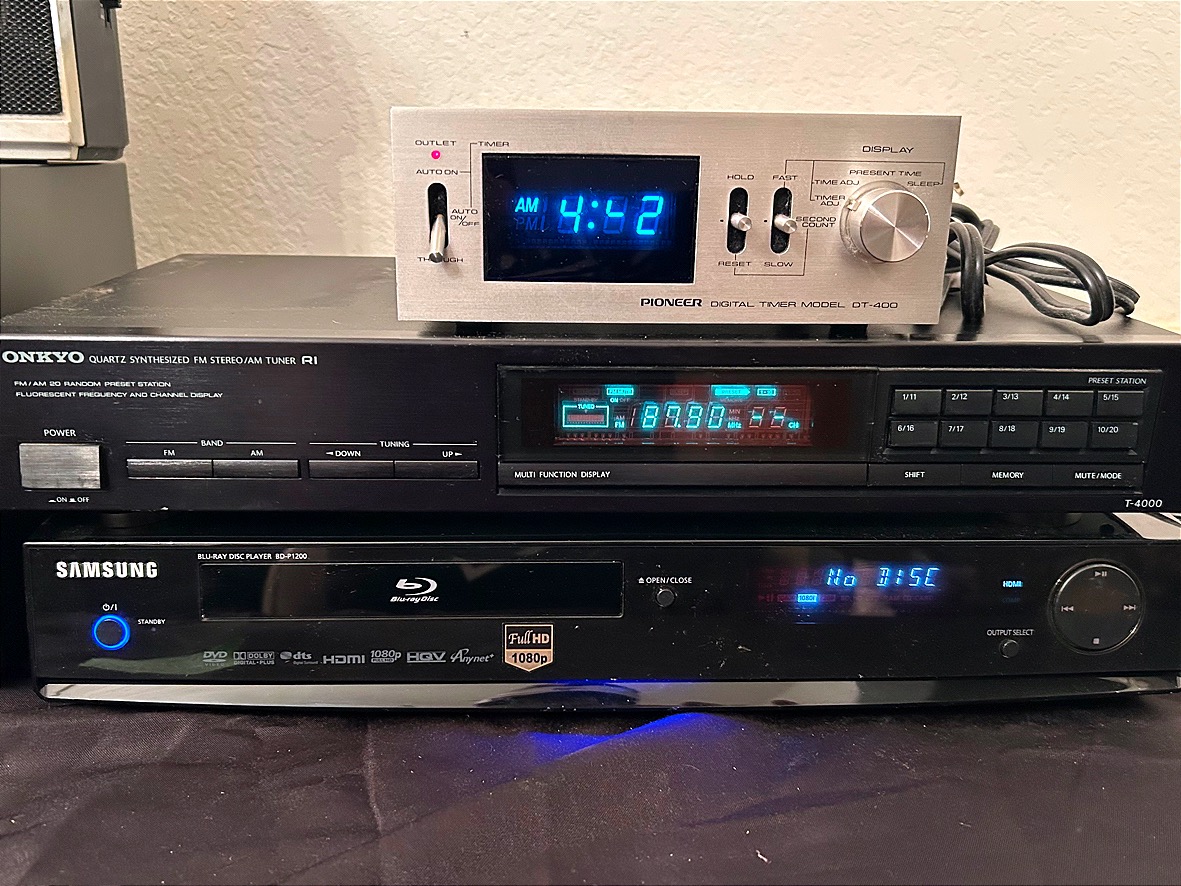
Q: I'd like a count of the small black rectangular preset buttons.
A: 10